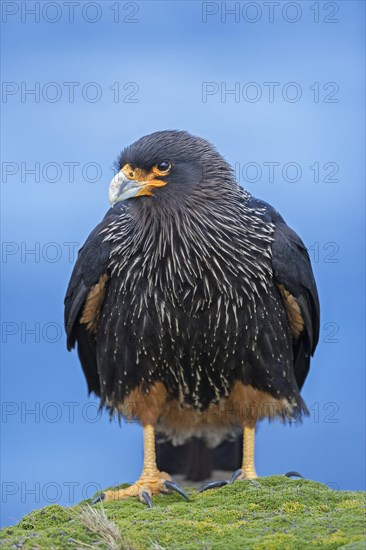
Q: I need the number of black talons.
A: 6